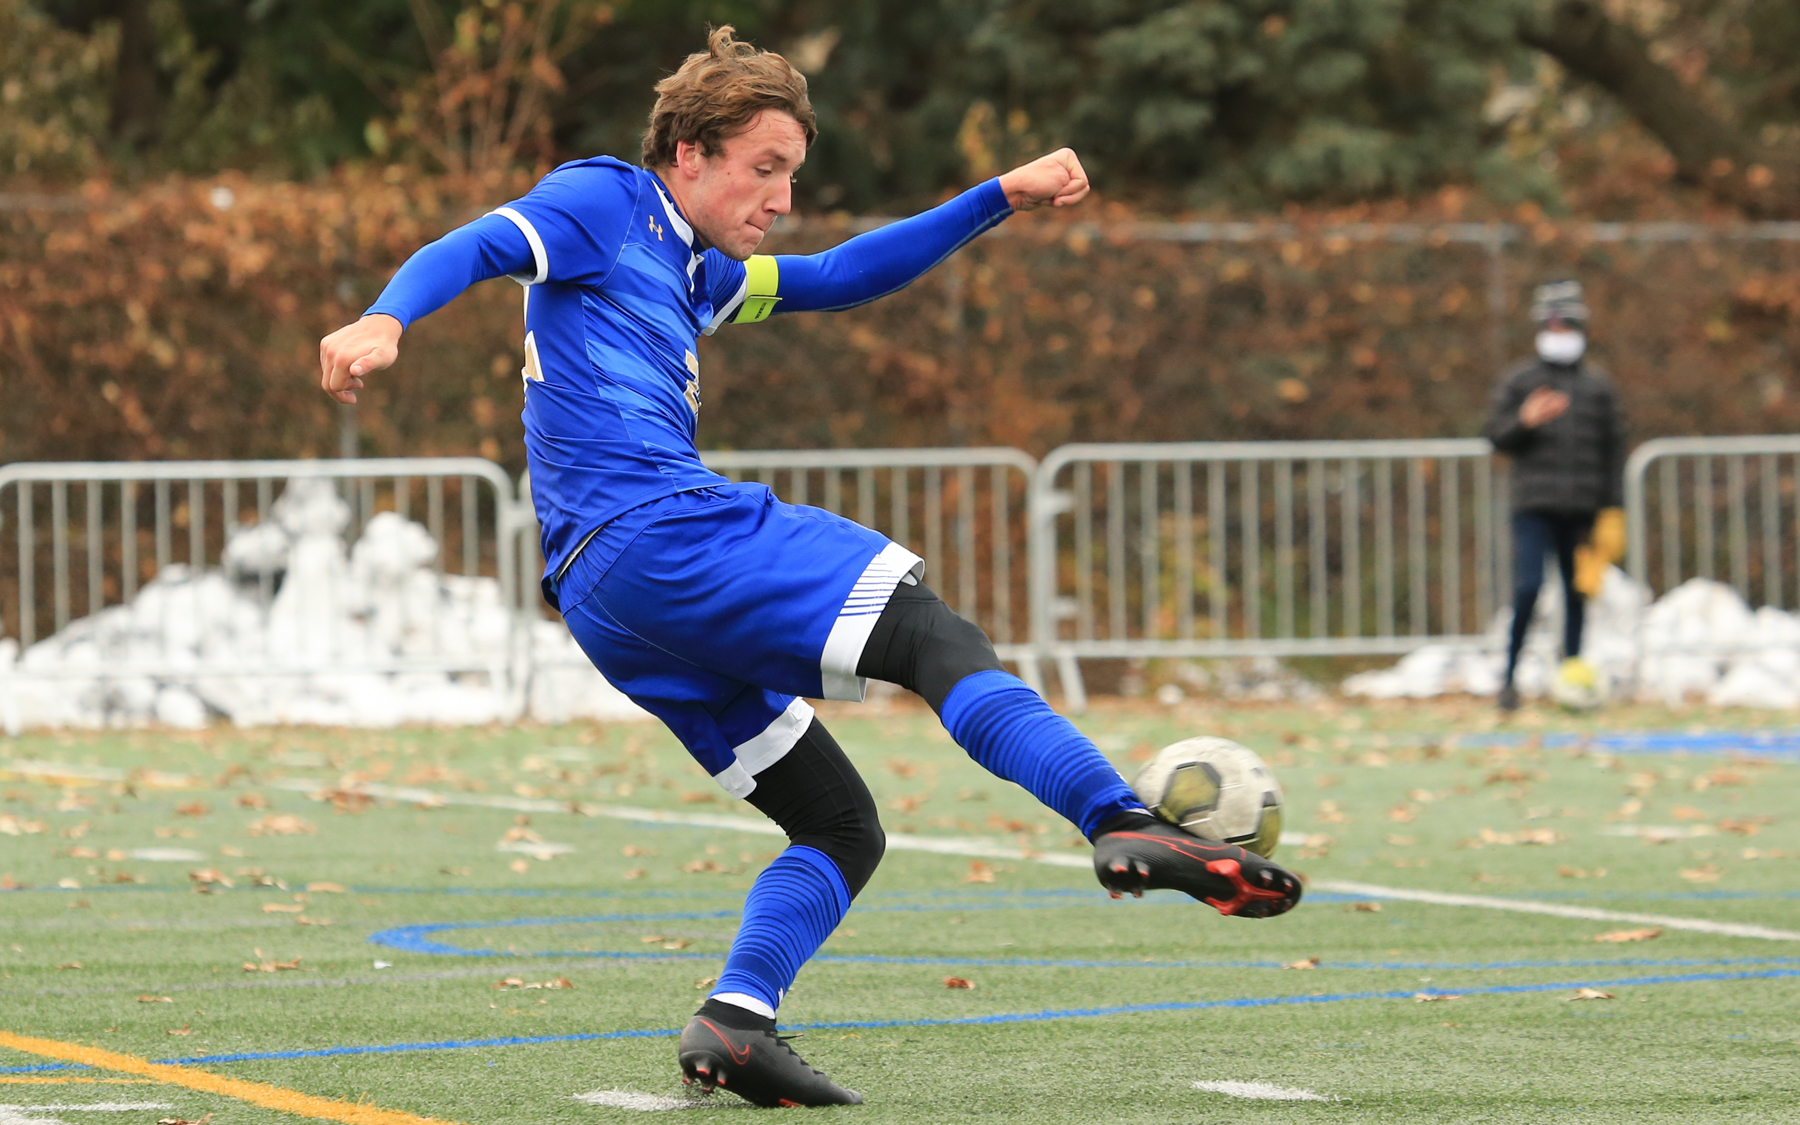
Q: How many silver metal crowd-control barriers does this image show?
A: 4